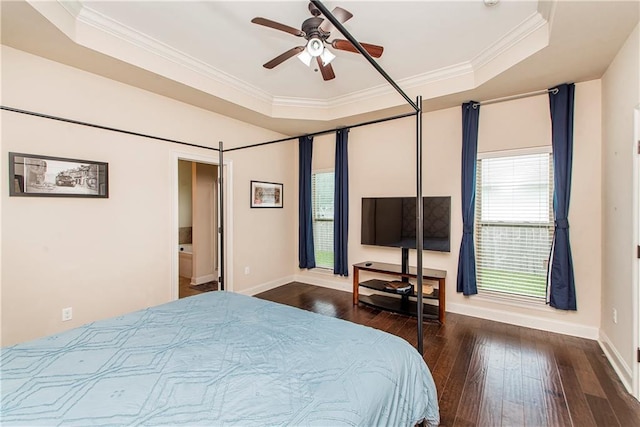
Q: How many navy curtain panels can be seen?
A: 4